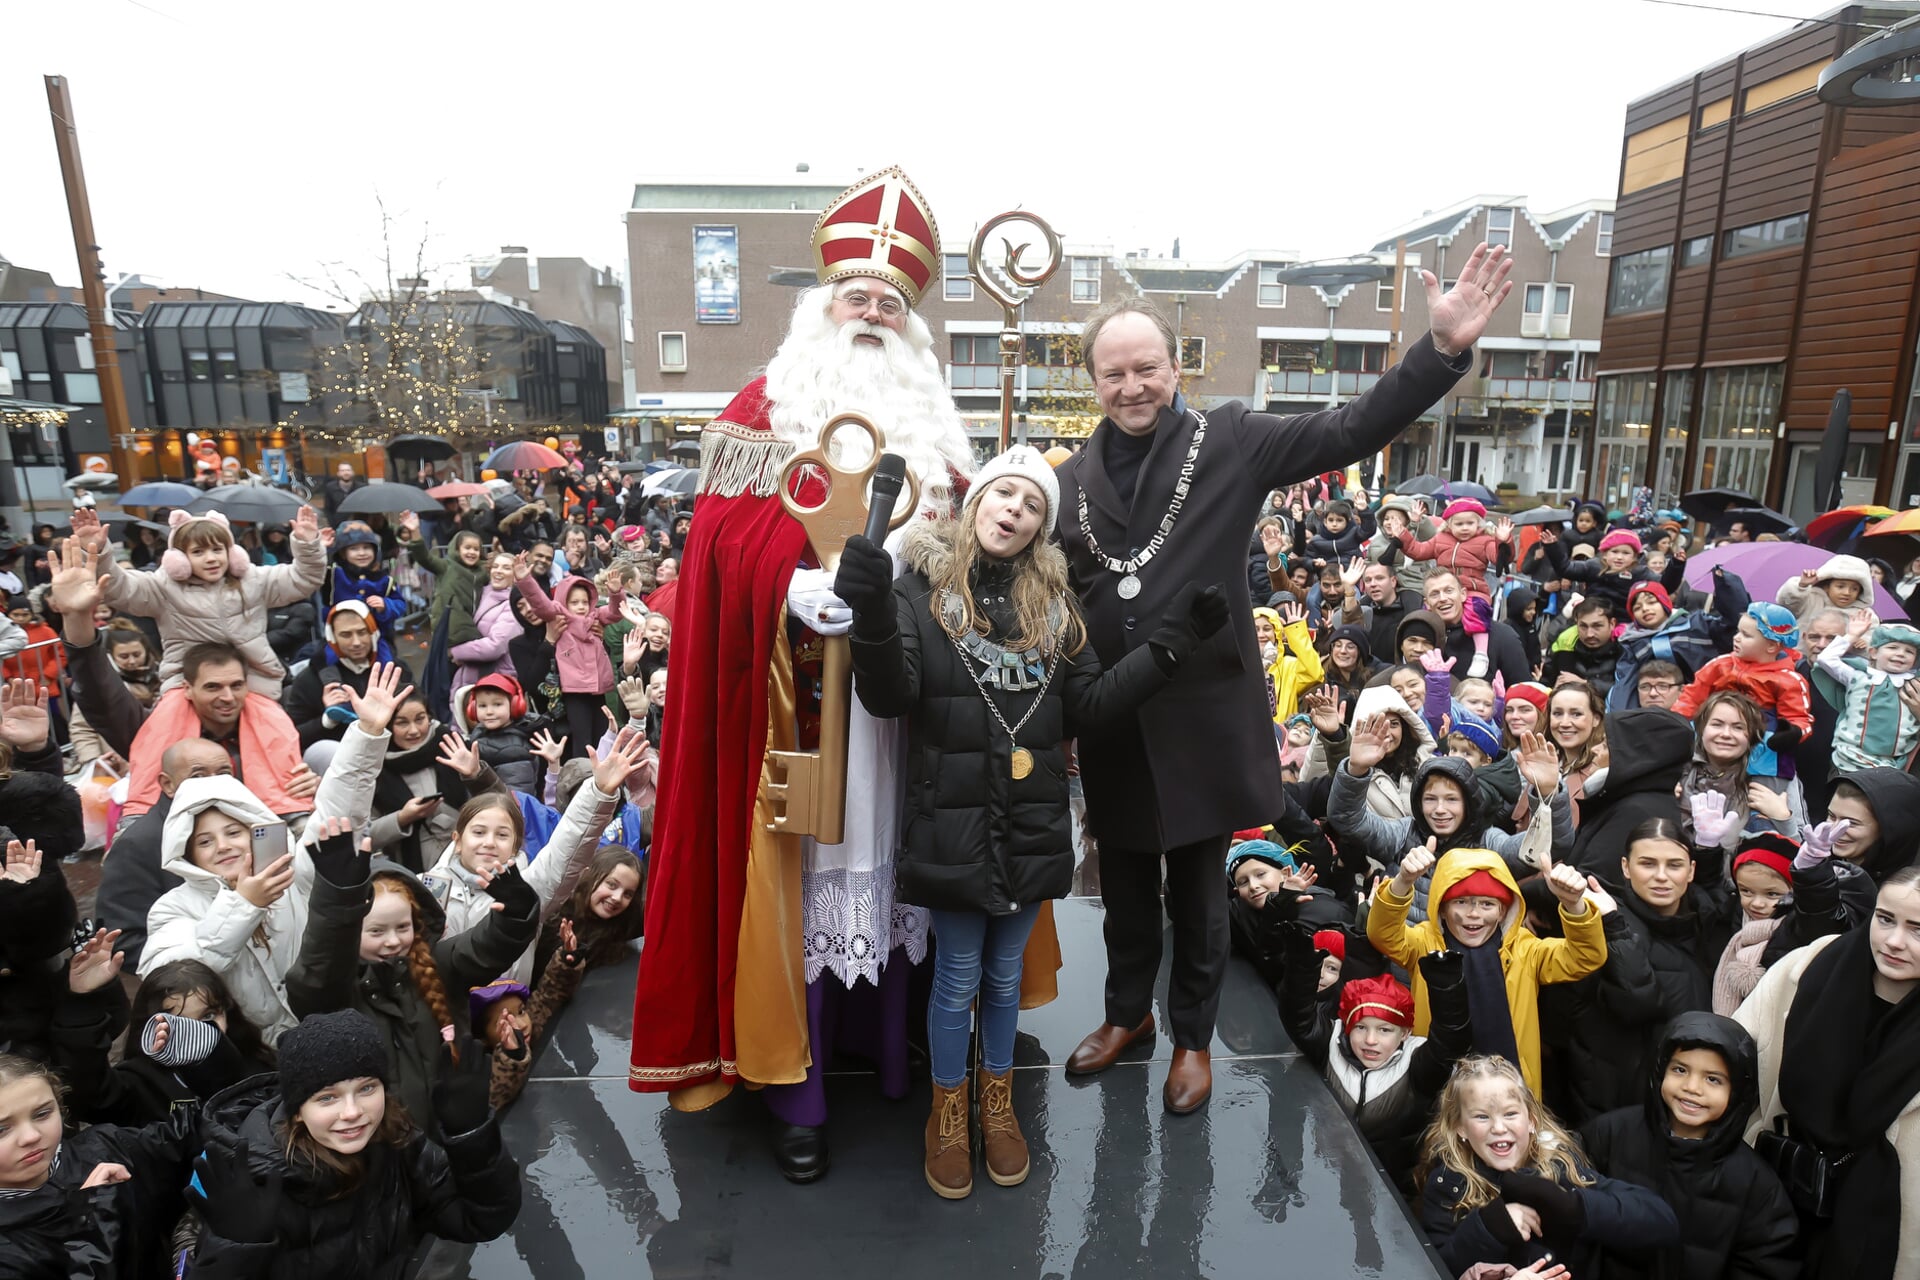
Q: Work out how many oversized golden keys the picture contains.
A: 1